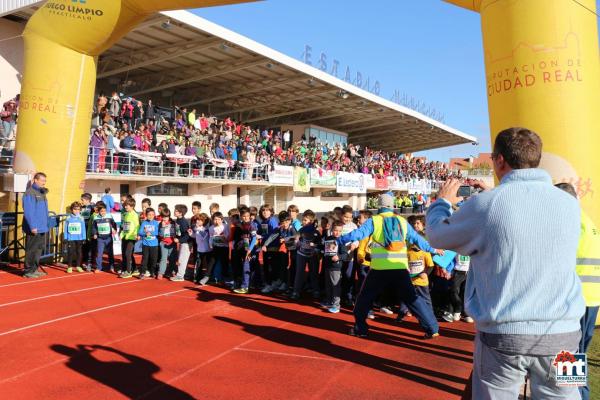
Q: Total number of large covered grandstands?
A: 1